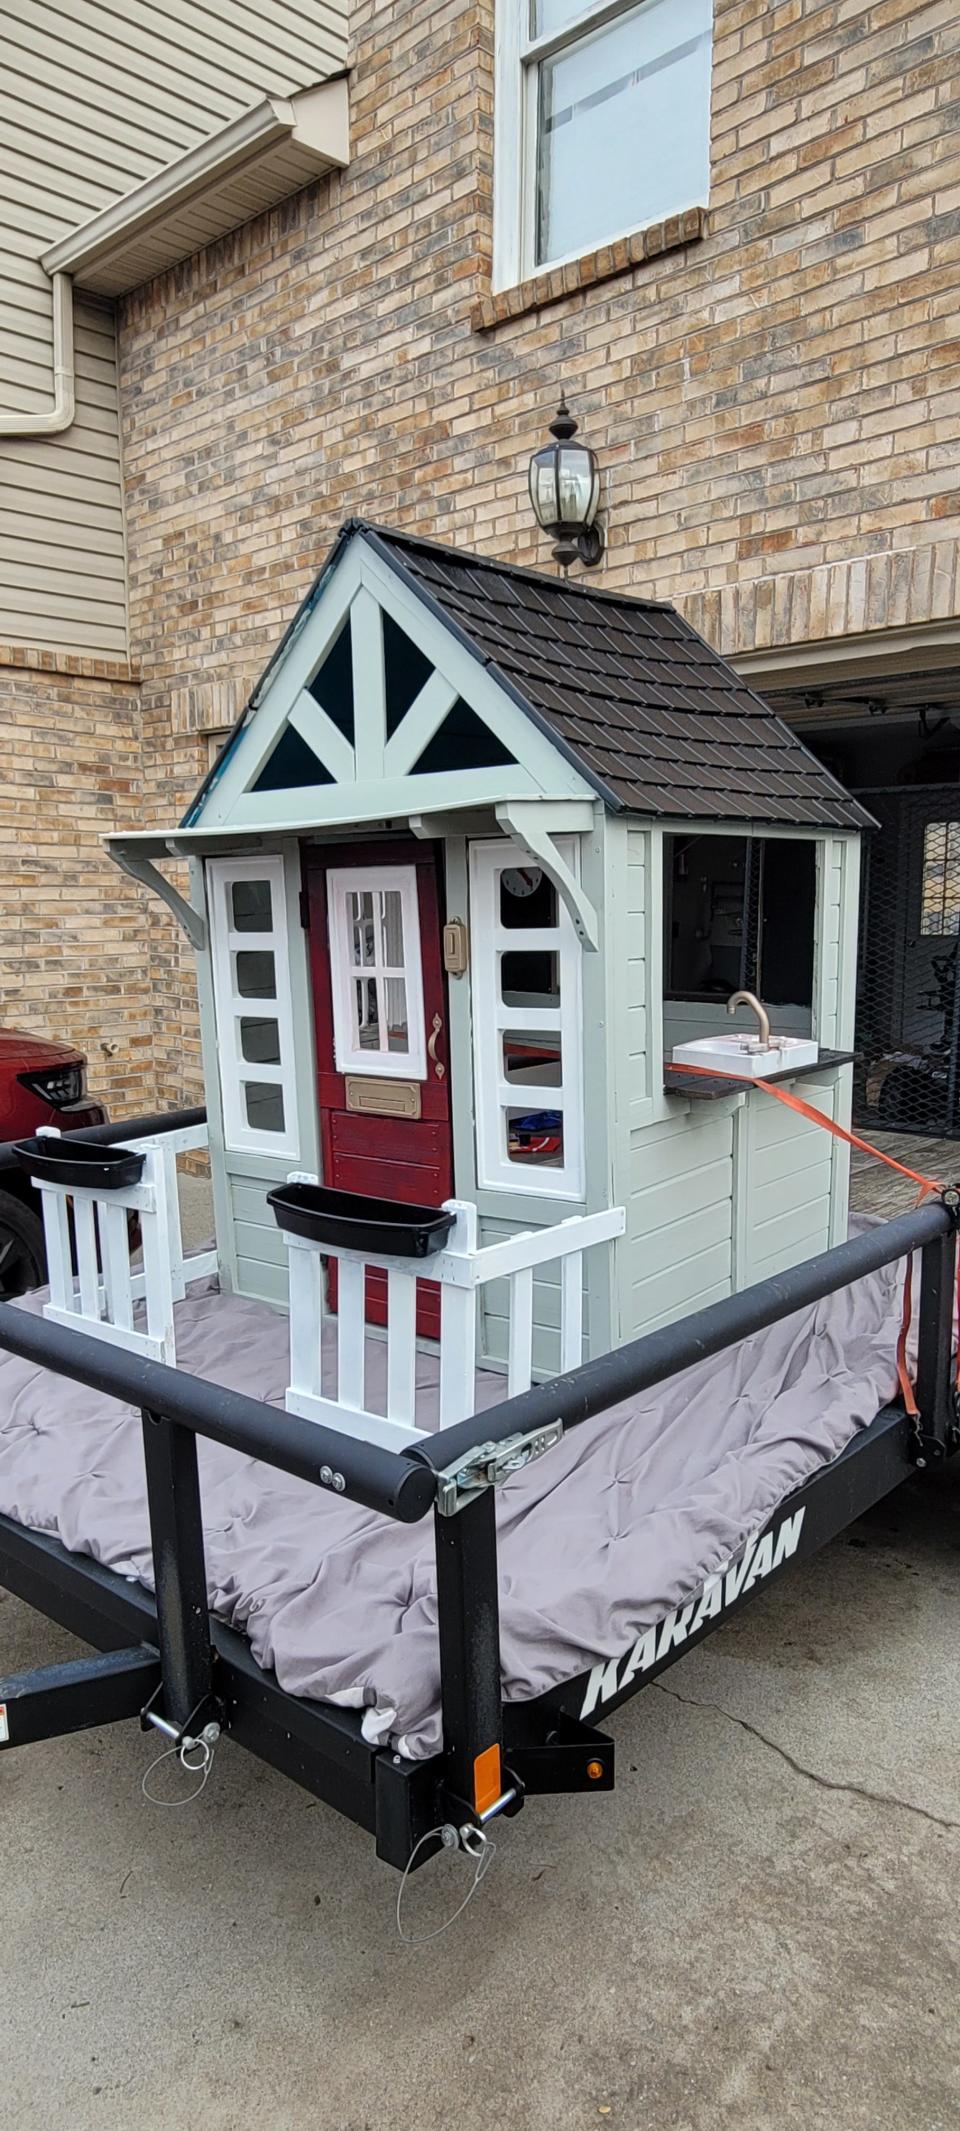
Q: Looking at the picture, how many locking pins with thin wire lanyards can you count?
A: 2